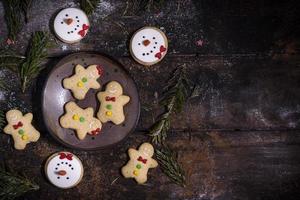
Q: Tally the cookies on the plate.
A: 3